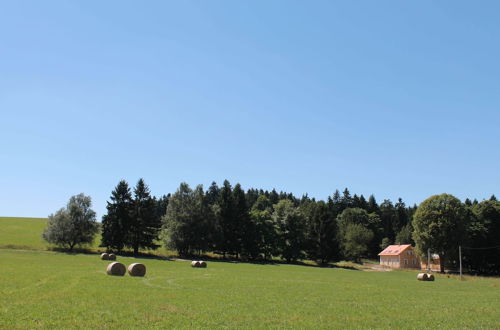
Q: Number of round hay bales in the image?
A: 8